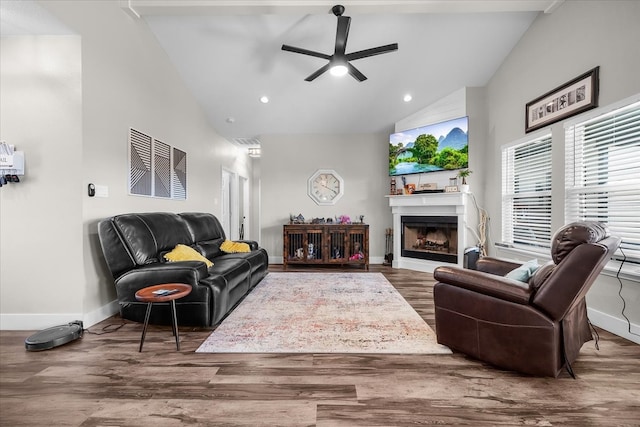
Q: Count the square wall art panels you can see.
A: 3